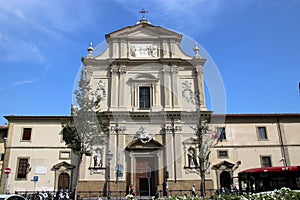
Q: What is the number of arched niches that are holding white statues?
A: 2